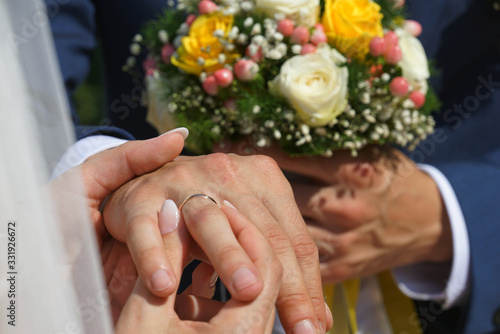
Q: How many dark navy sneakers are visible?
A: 0